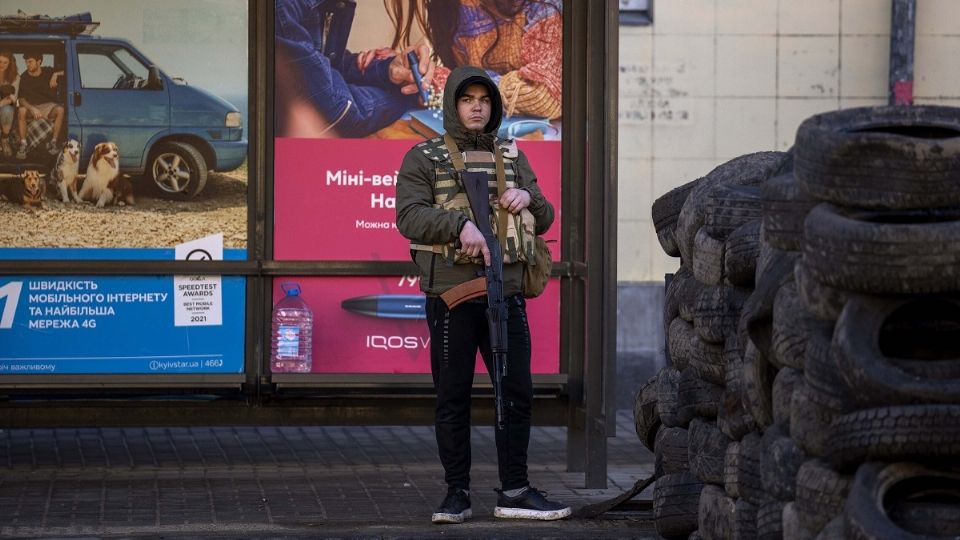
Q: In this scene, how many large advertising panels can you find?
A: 2